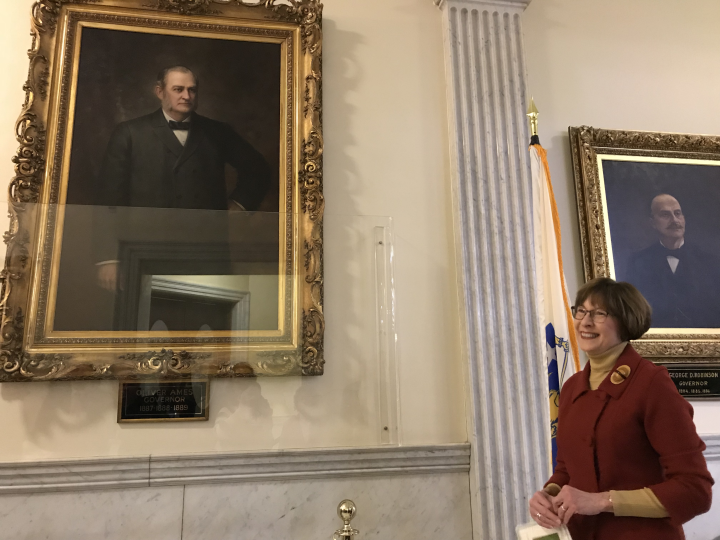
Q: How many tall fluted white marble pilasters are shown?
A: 1